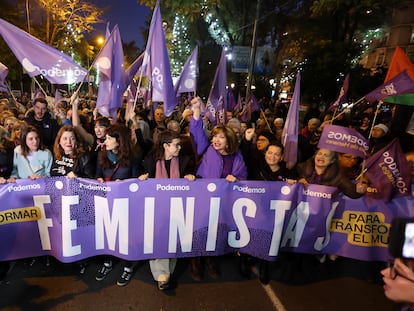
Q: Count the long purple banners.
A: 1